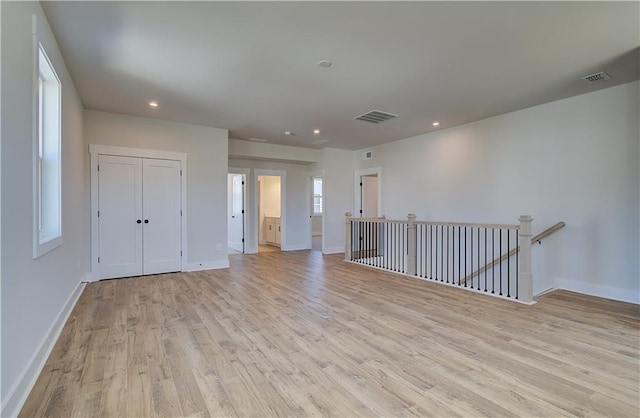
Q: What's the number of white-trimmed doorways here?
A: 5